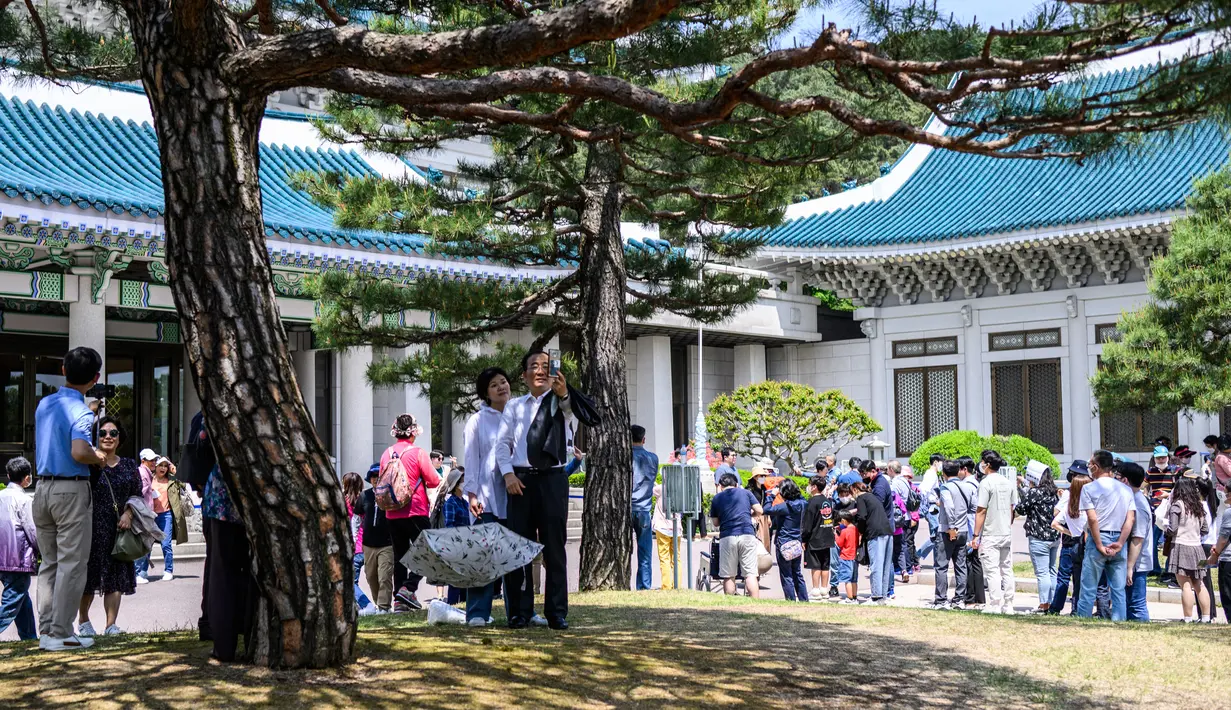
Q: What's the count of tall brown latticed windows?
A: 3